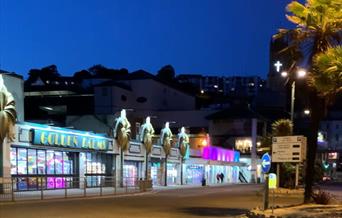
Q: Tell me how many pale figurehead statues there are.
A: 5